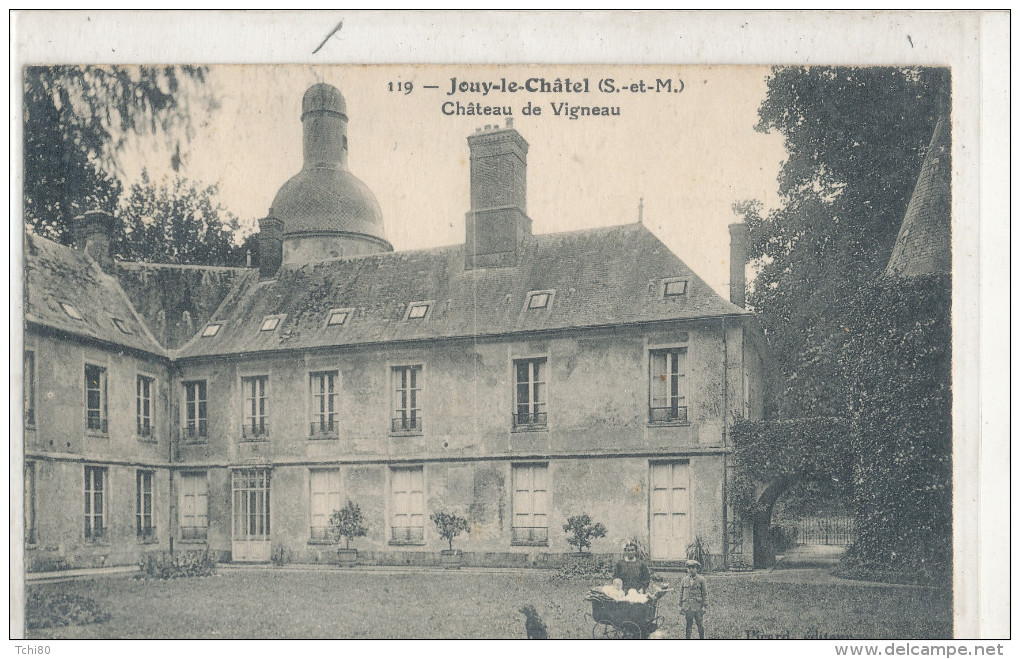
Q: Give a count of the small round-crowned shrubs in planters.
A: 3